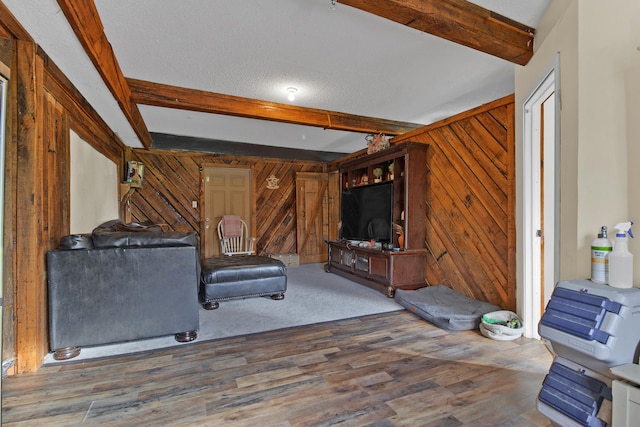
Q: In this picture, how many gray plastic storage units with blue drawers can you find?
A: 2